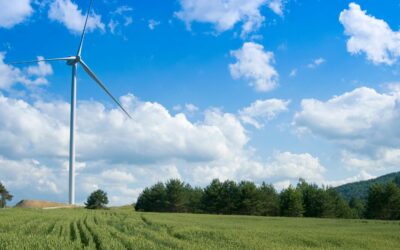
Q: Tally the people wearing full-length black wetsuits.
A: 0